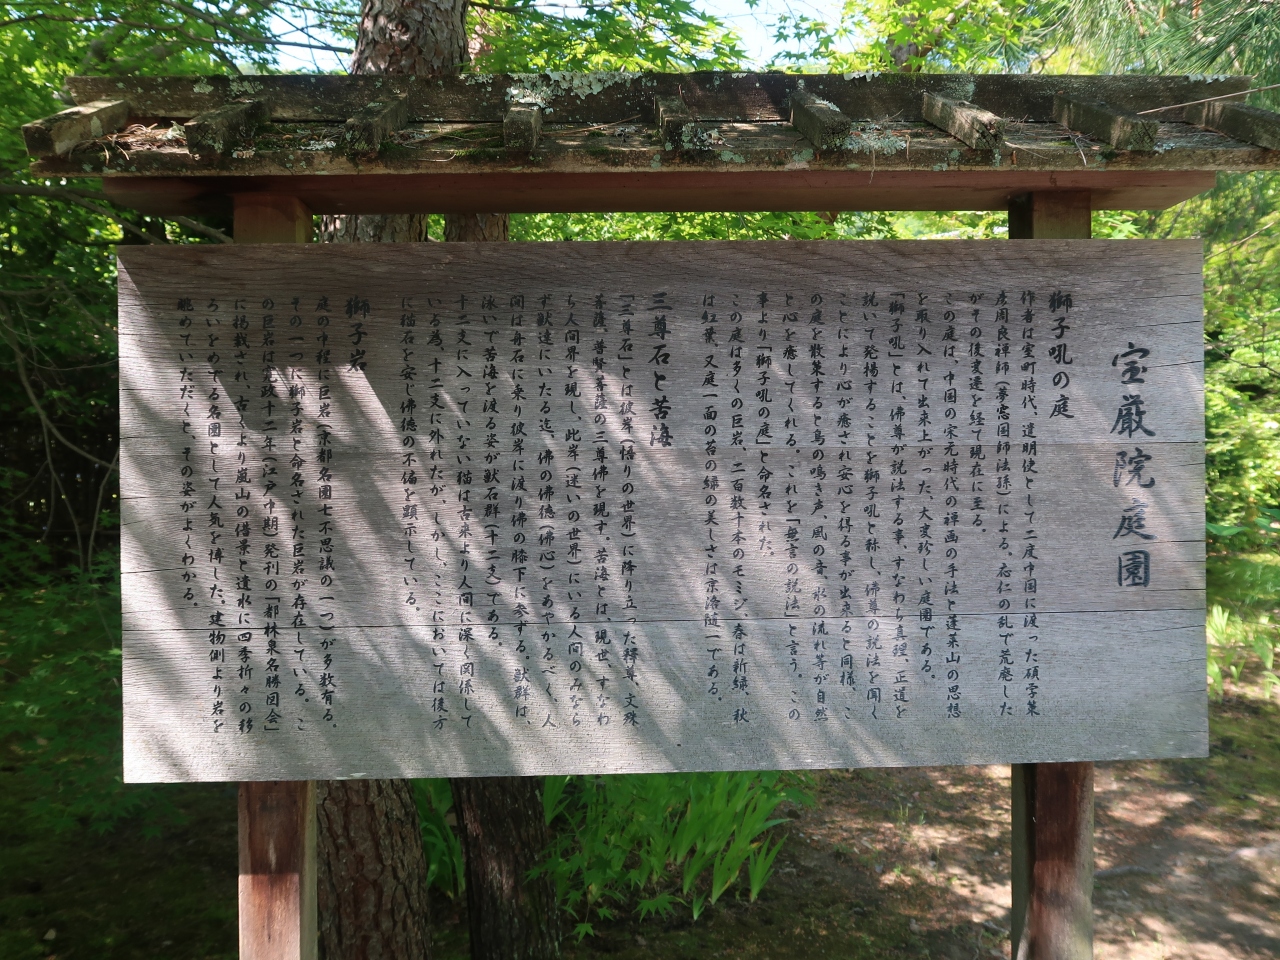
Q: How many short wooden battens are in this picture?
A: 9